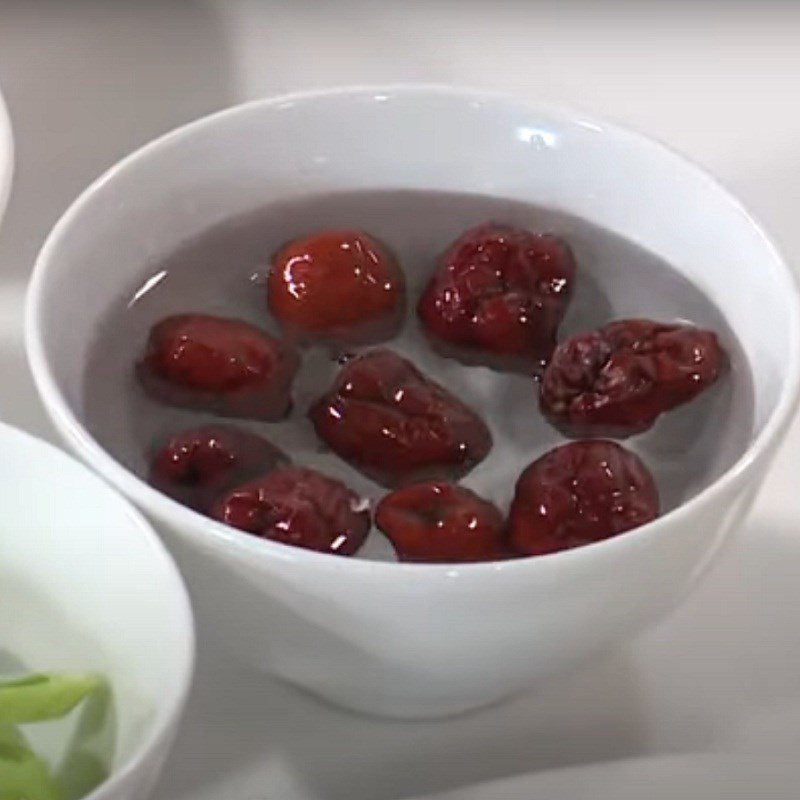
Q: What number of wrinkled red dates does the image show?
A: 9